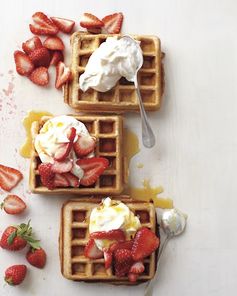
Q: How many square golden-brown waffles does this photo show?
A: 3